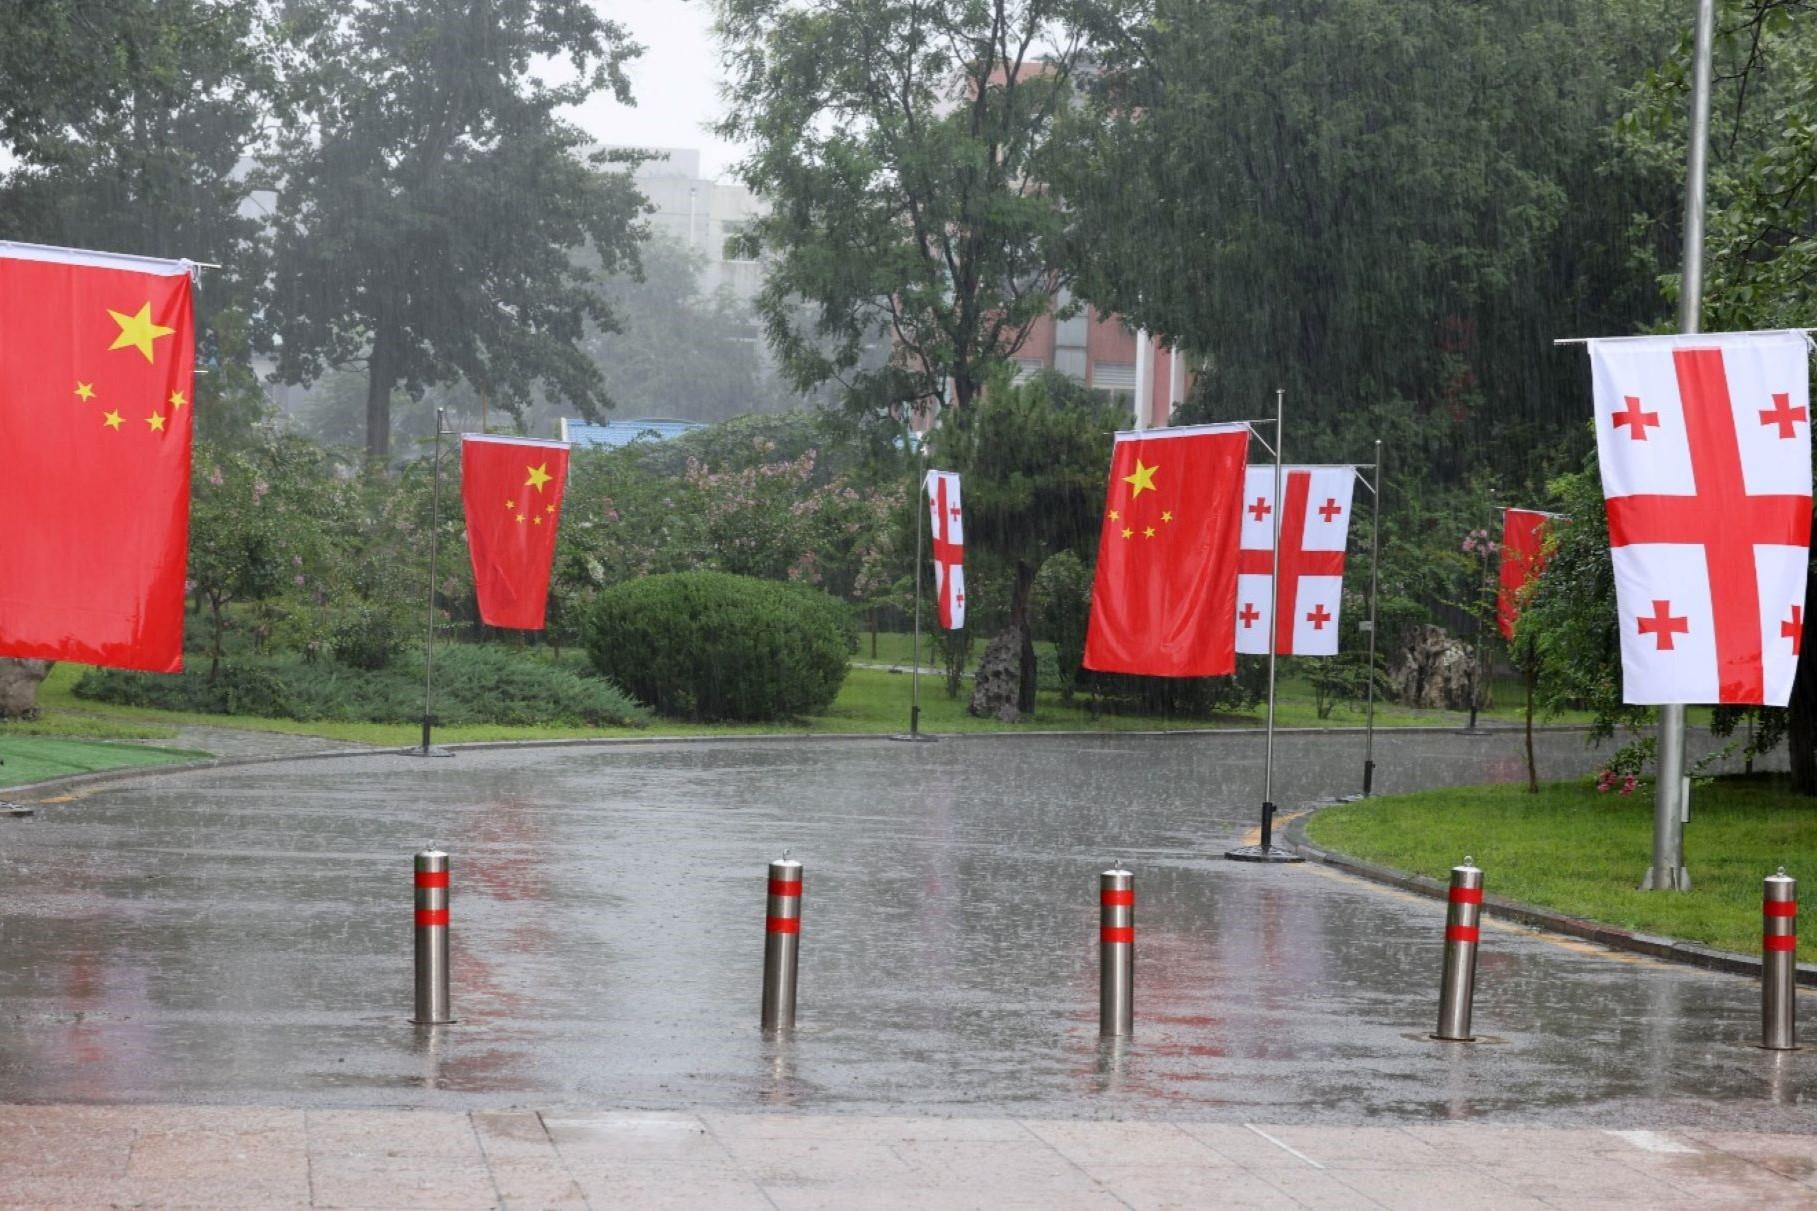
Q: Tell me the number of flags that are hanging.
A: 7